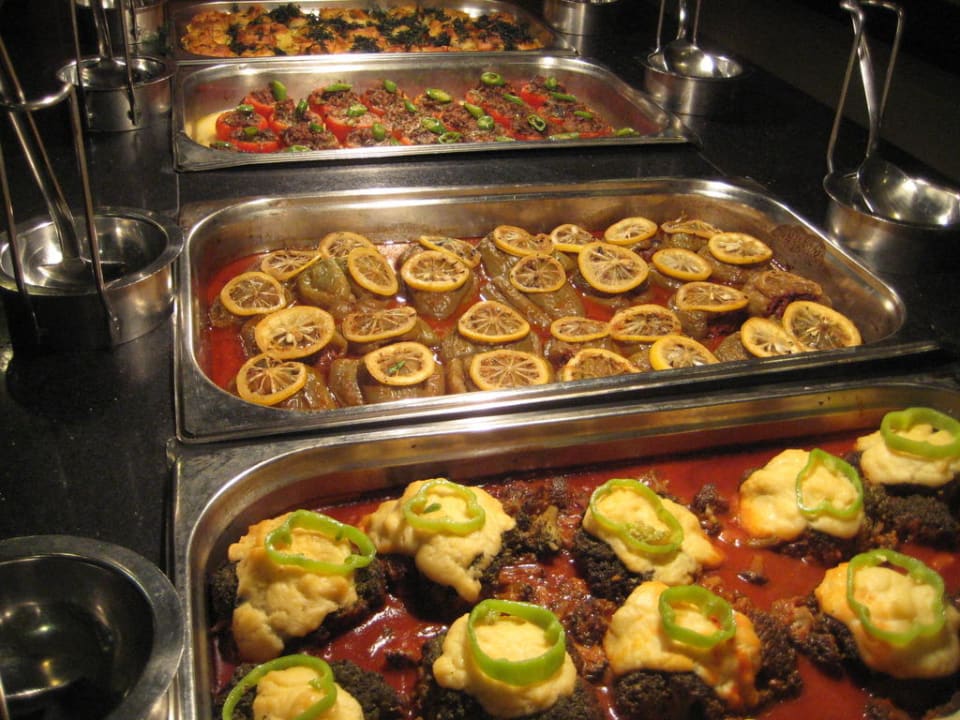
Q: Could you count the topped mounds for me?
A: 9